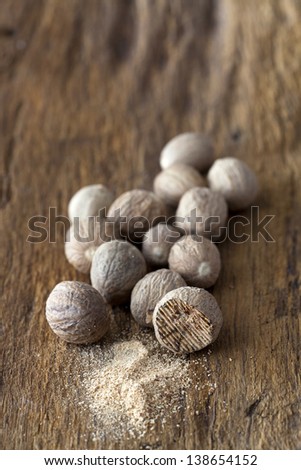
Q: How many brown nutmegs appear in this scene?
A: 13